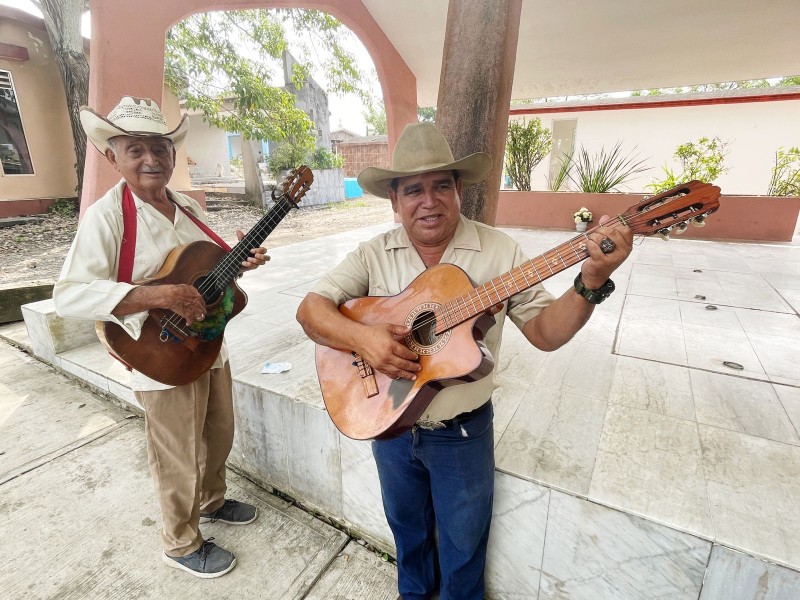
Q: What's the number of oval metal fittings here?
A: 4